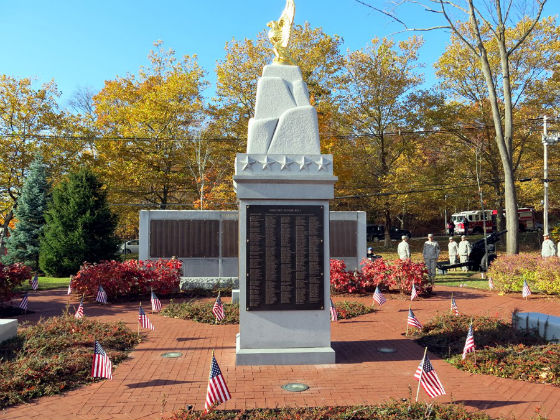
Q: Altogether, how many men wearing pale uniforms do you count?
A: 5